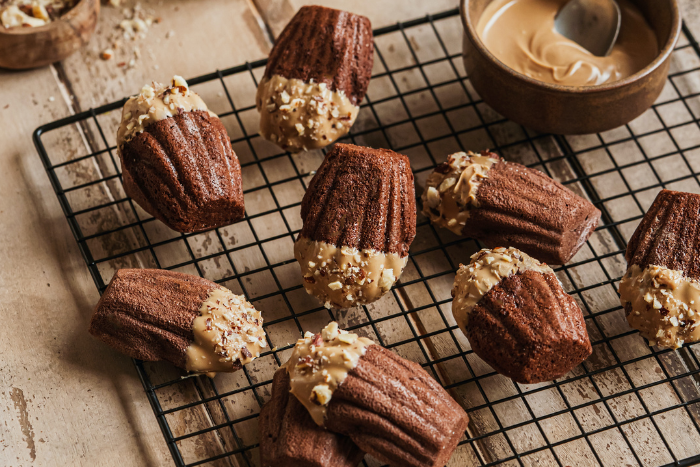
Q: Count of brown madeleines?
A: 9